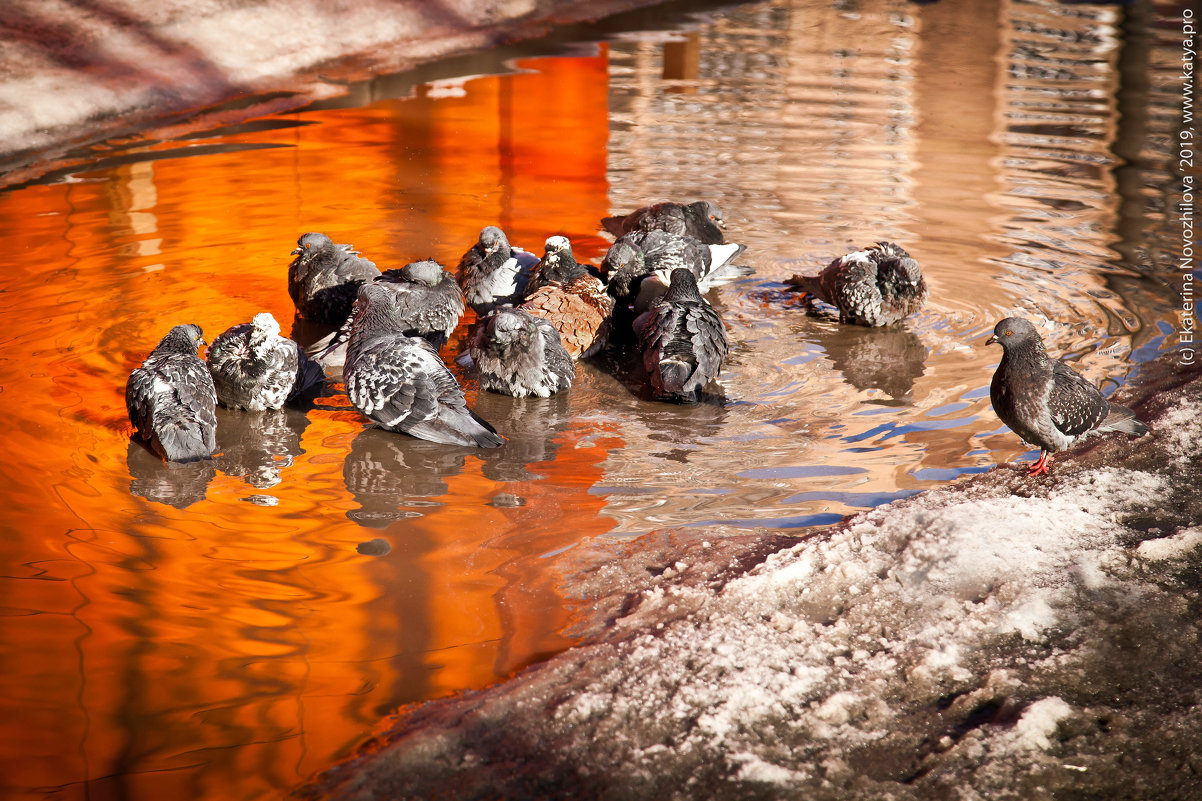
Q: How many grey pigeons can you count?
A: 13